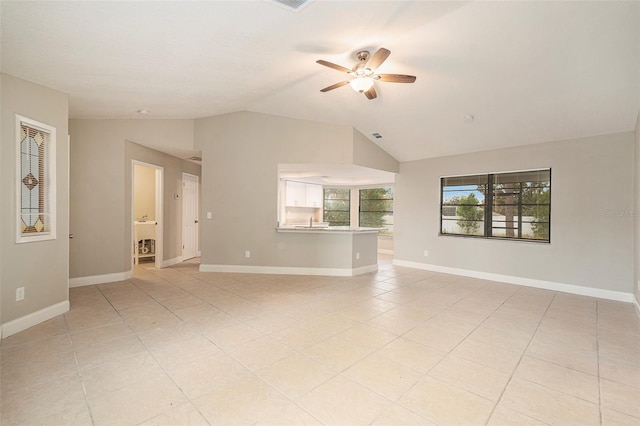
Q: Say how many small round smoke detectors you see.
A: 2